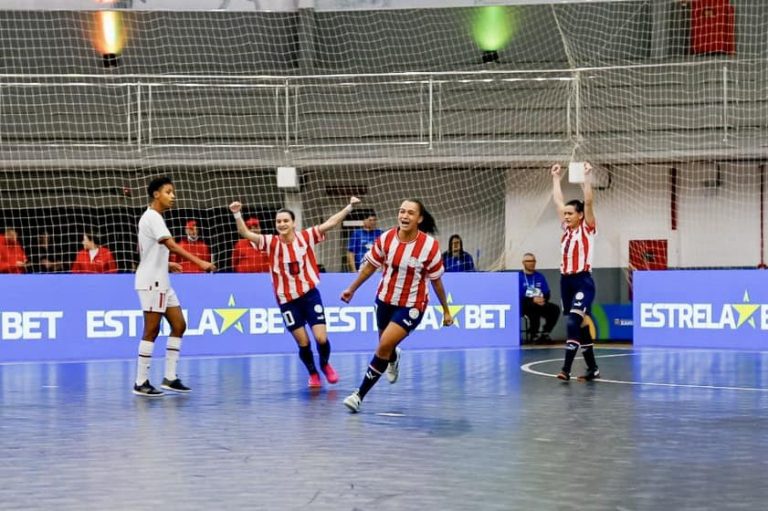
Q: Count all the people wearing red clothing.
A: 7